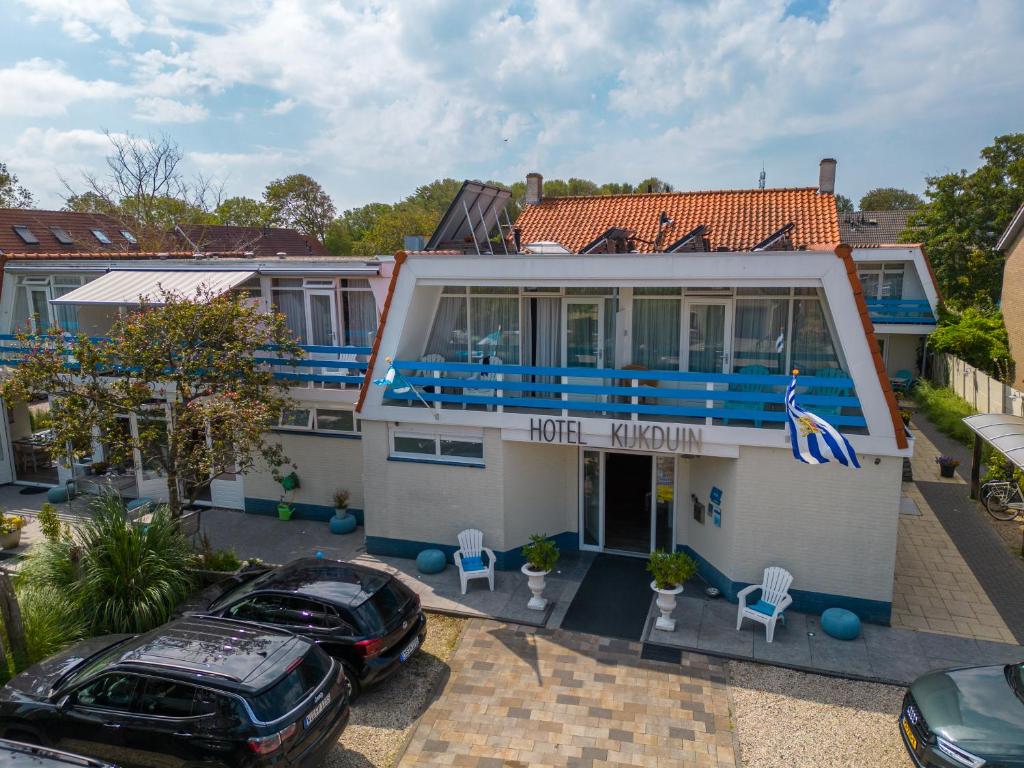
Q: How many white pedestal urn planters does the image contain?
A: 2